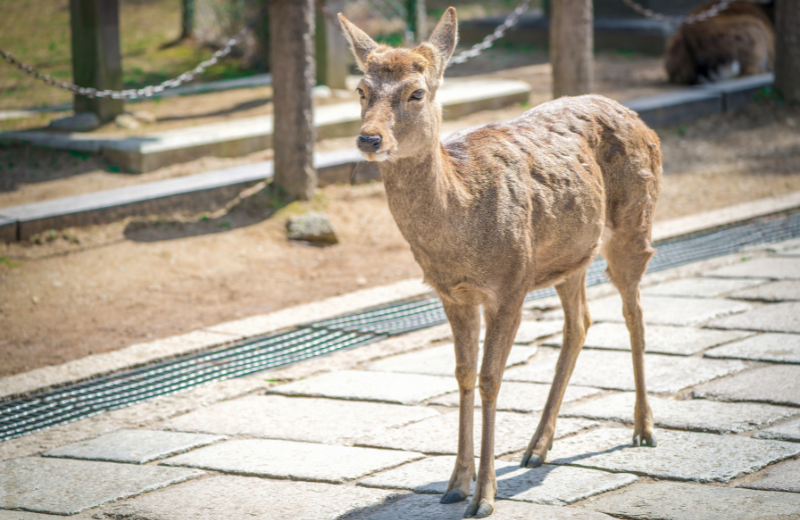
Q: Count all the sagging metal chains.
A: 3